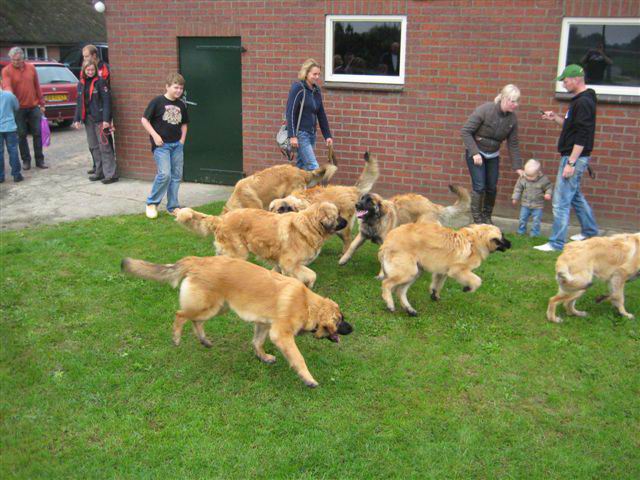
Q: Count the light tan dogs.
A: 7